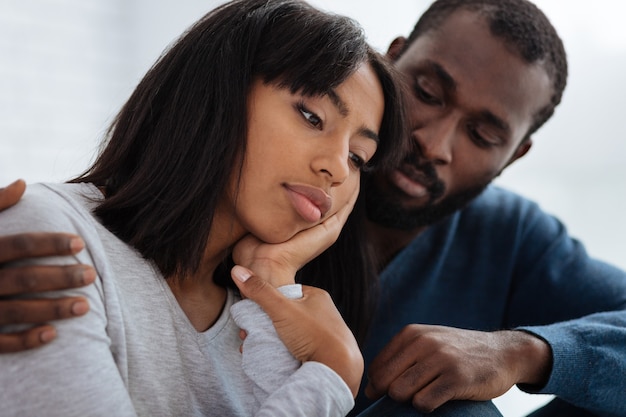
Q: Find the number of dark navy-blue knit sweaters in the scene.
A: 1